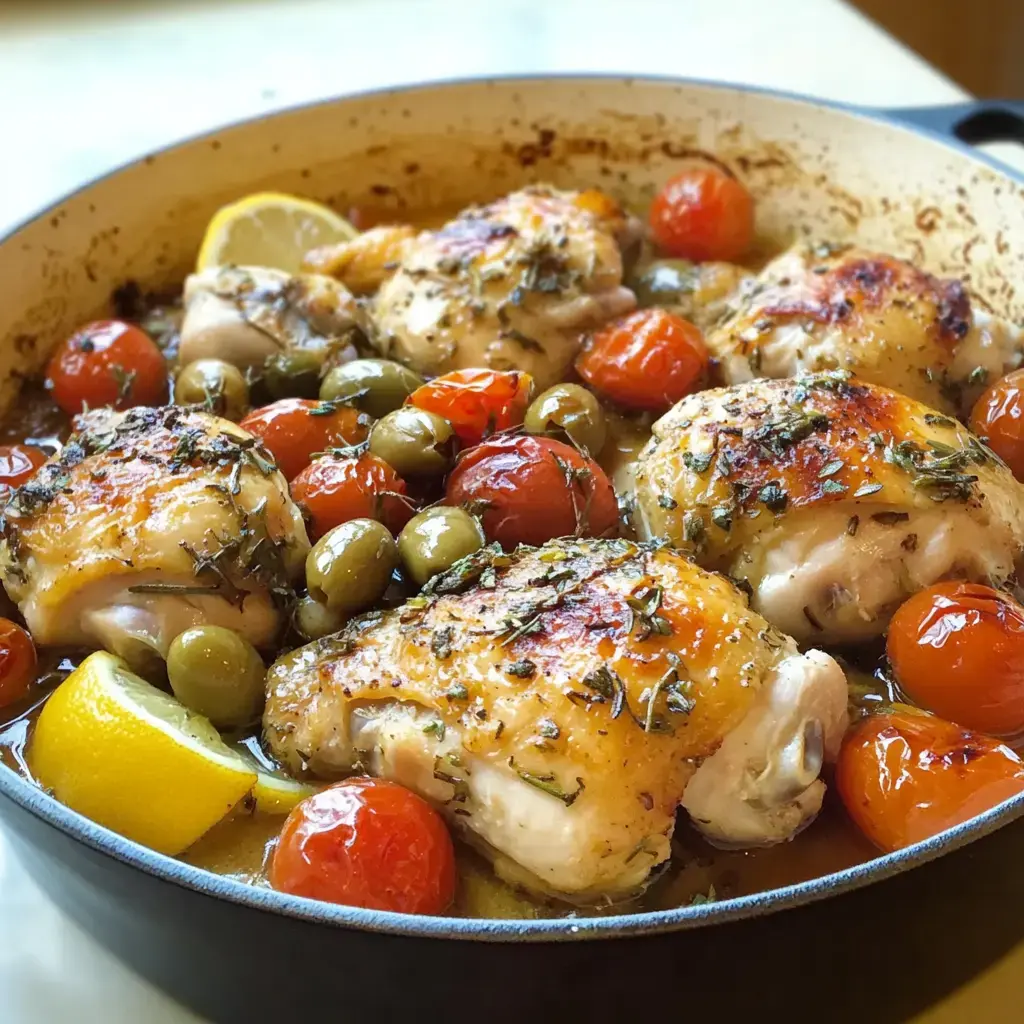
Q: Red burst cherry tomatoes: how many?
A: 13